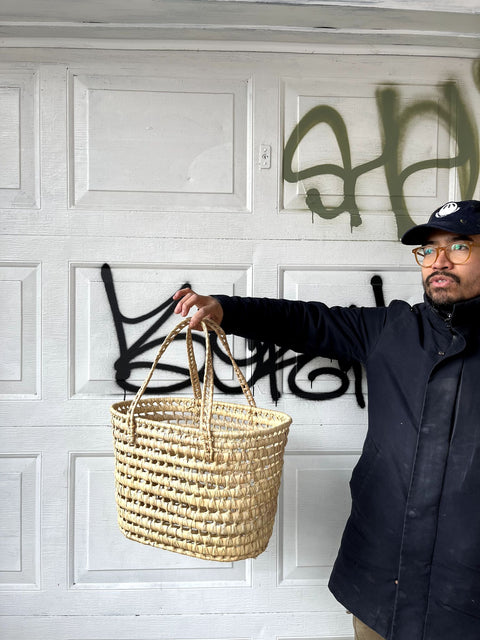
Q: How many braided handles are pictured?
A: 2